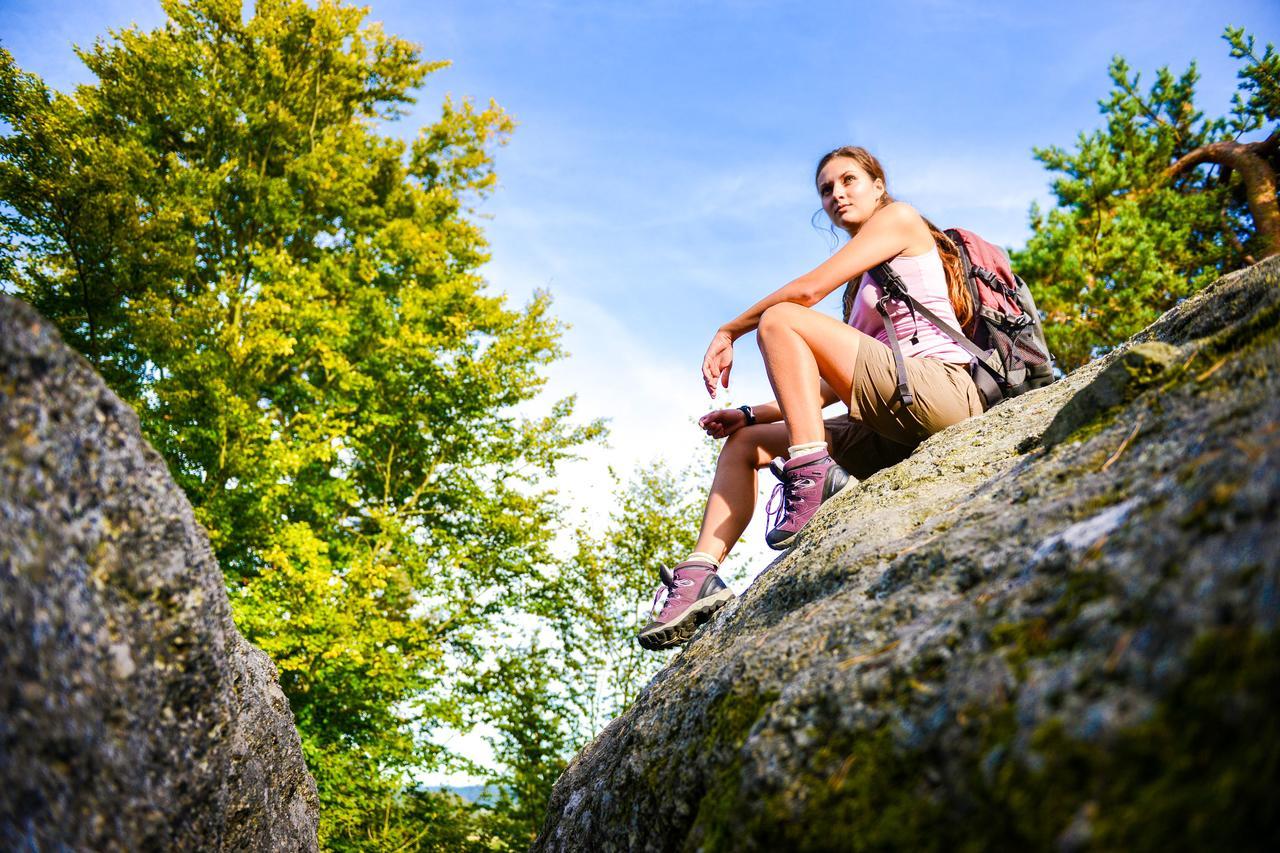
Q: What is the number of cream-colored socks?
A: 2